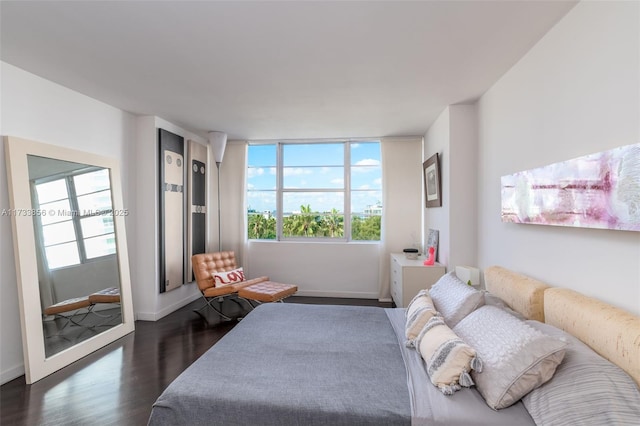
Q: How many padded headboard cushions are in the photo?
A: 2